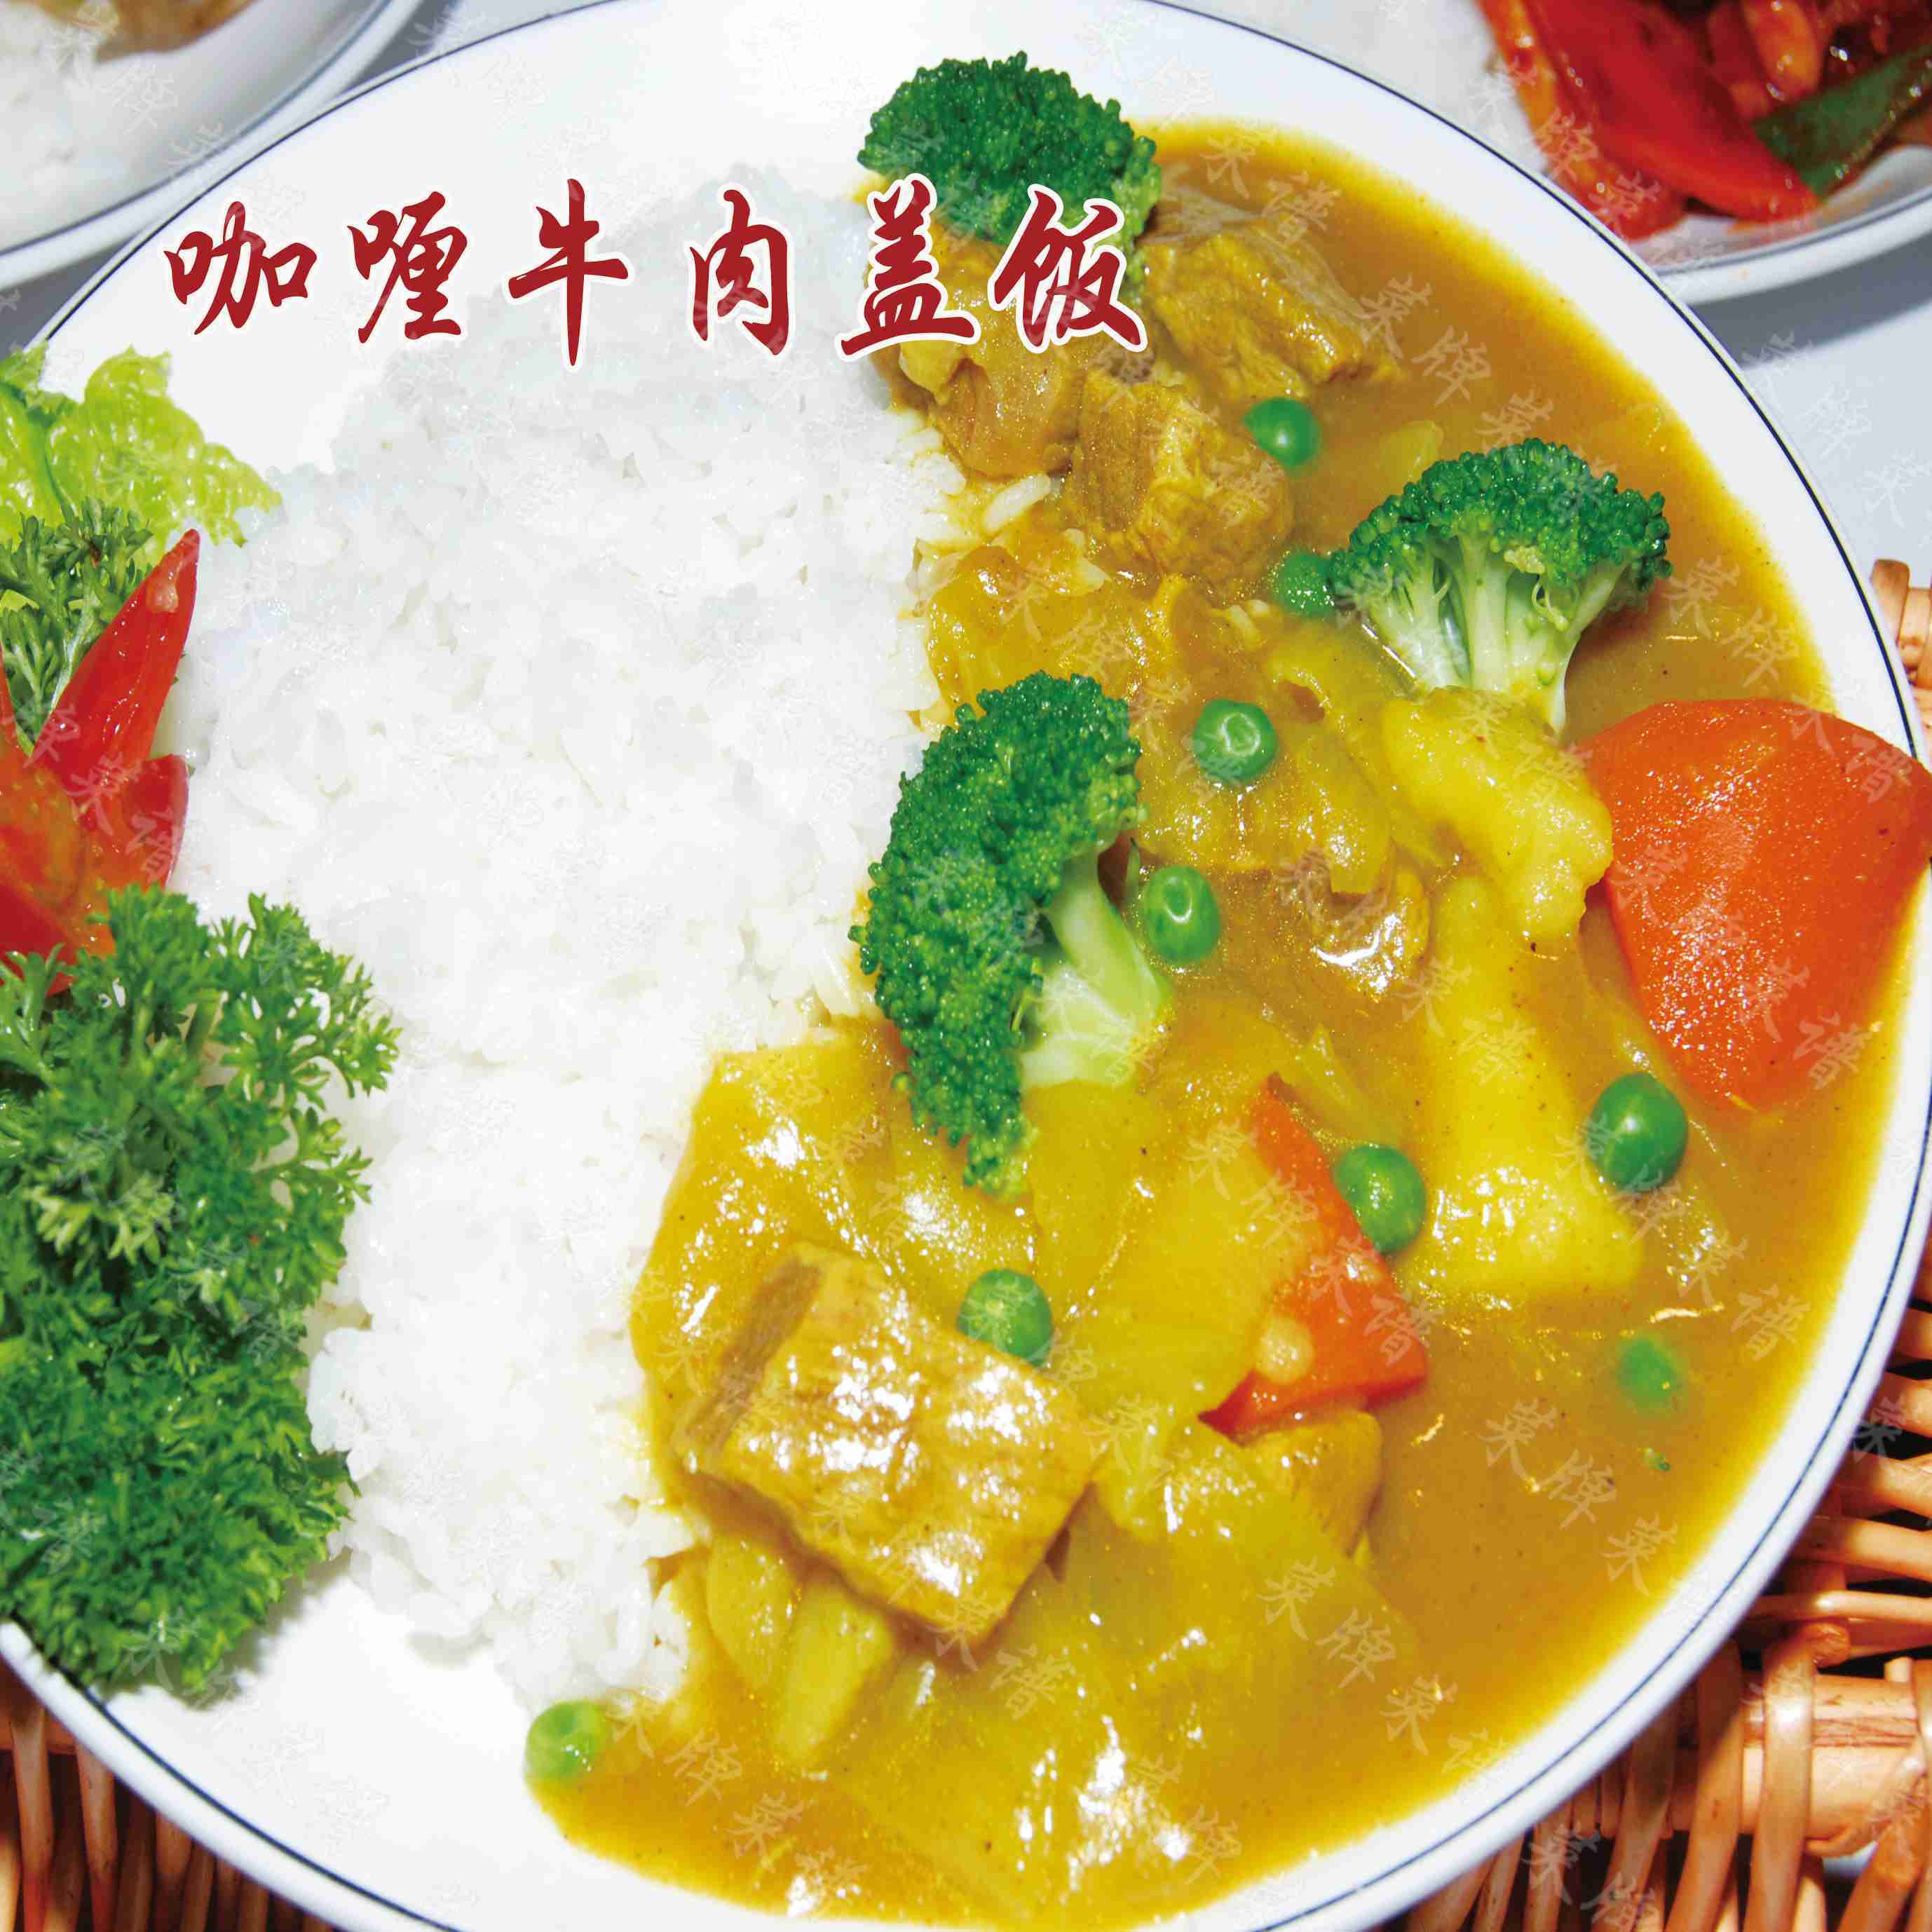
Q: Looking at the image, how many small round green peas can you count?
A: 9